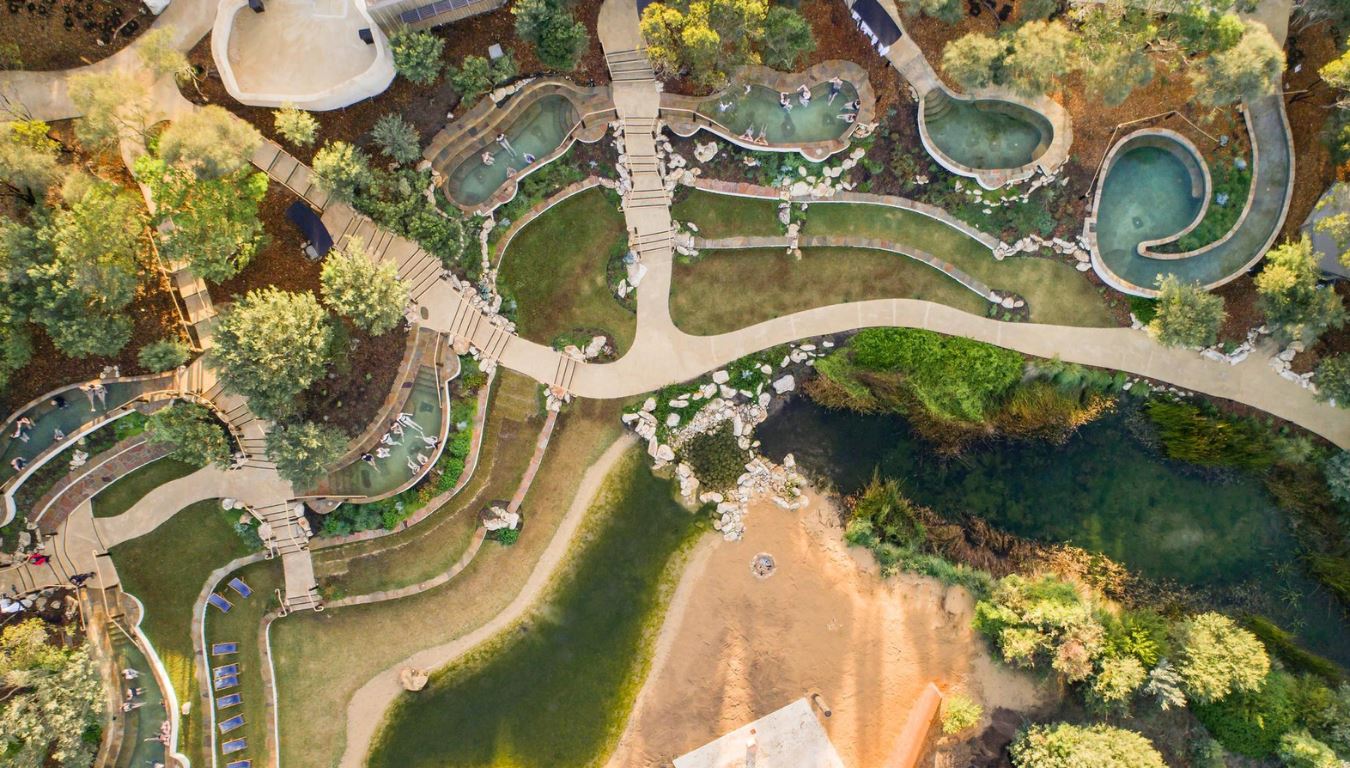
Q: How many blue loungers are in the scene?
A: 9